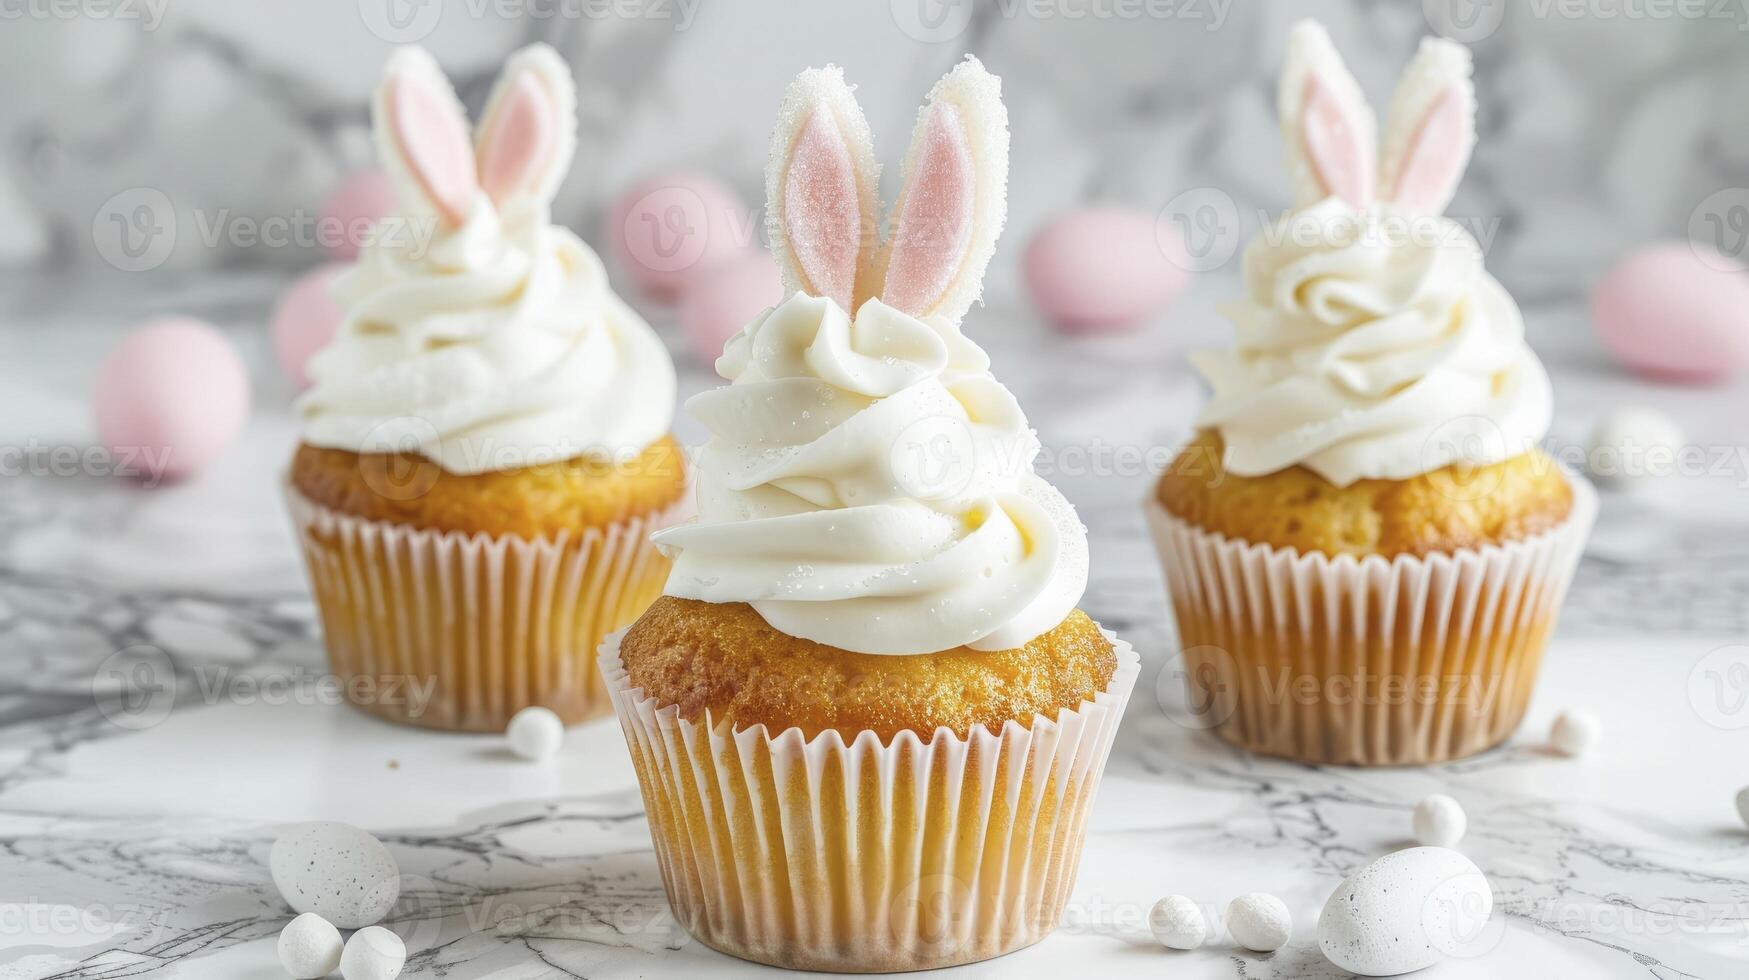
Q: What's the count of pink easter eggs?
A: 7